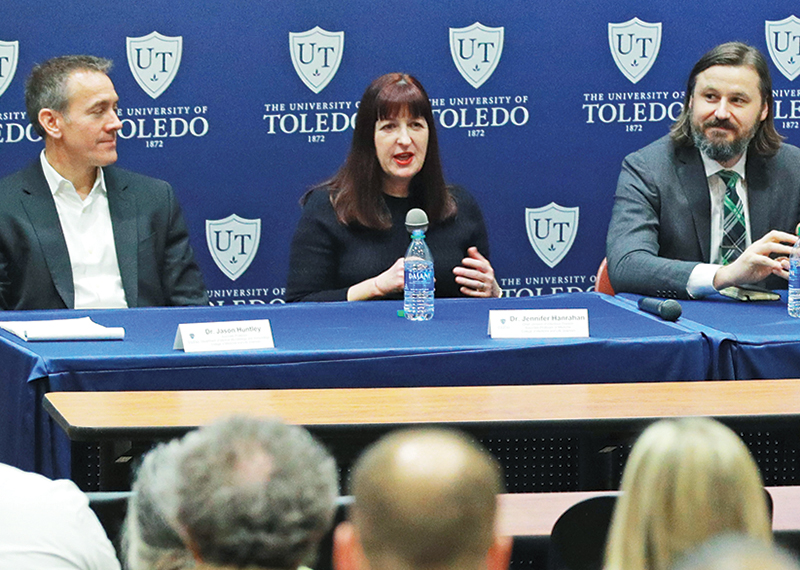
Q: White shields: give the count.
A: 8